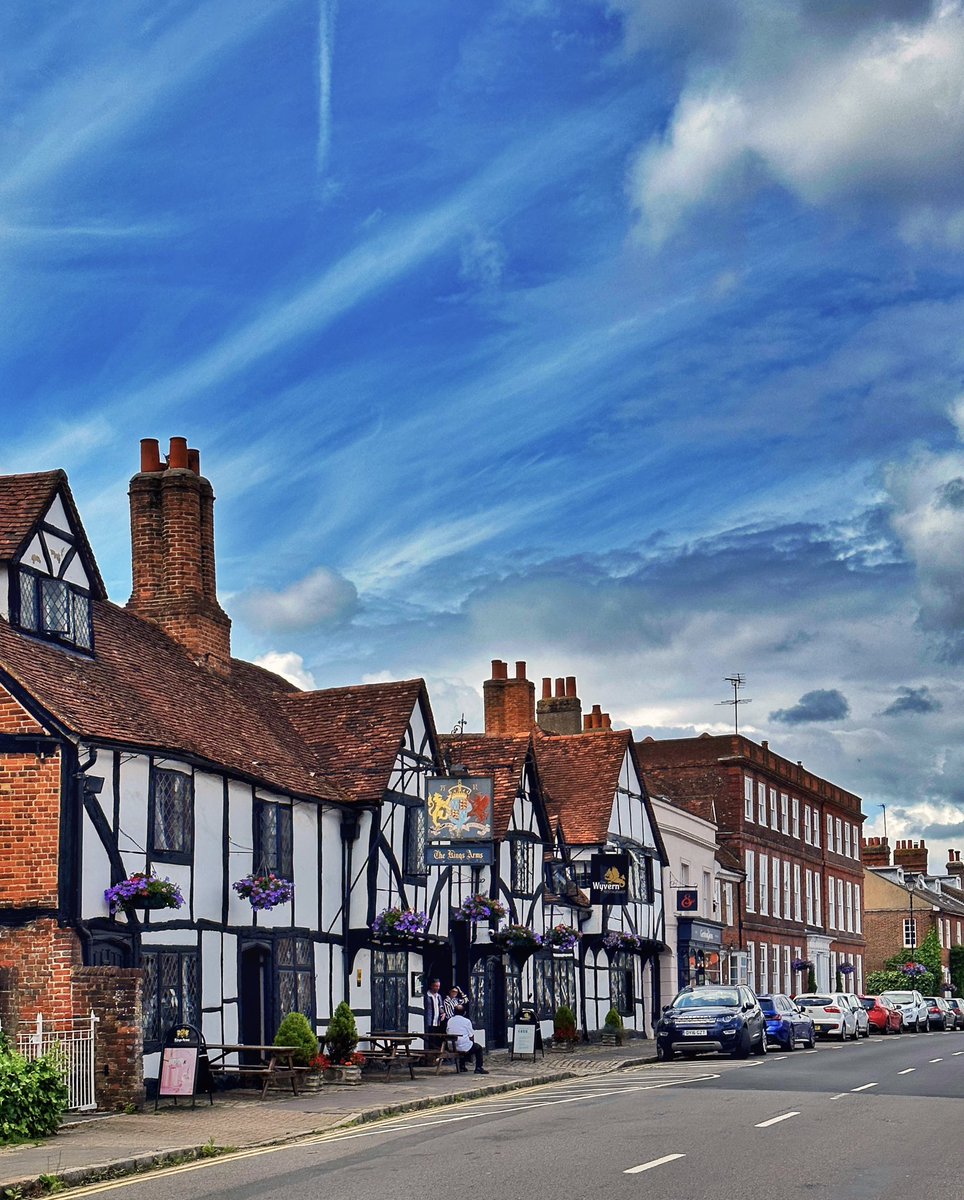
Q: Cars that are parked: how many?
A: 8